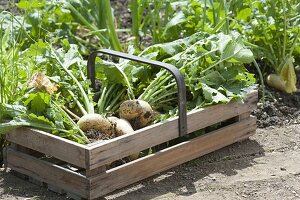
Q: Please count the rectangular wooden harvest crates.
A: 1